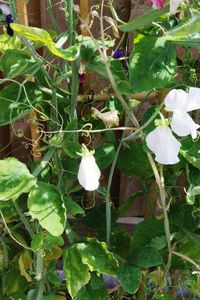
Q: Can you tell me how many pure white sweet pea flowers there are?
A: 3